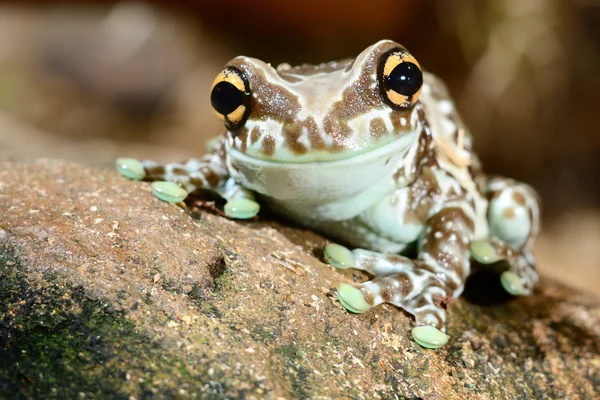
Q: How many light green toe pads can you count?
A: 8